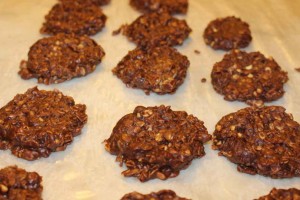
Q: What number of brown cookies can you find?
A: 14